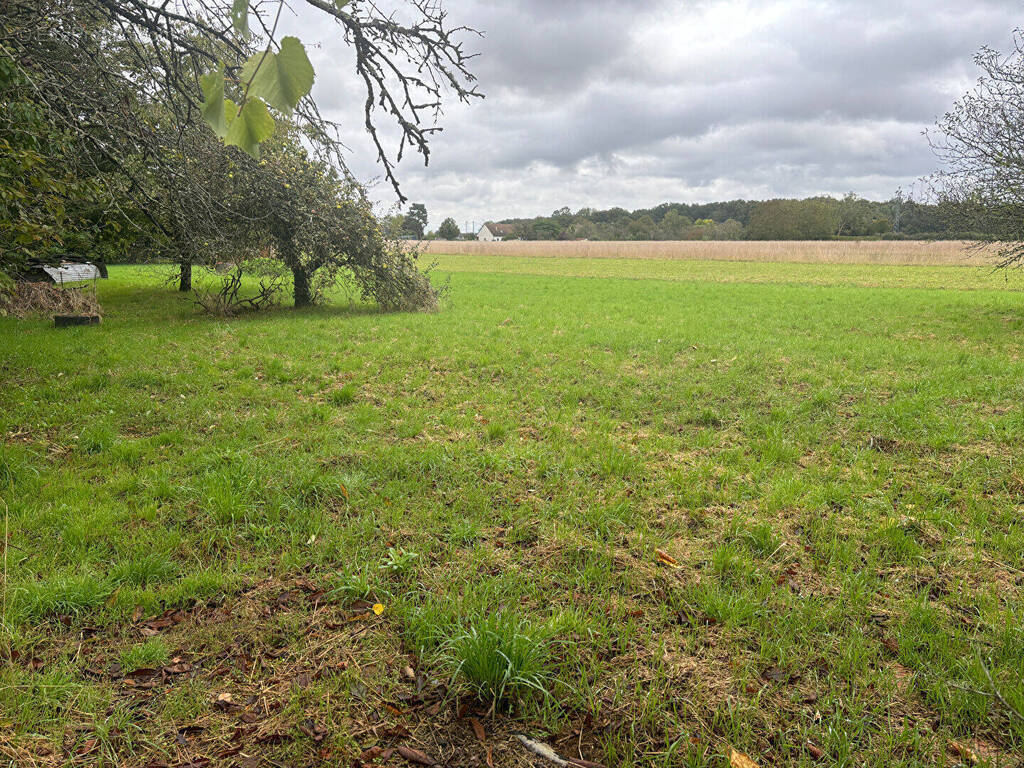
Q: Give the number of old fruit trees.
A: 2